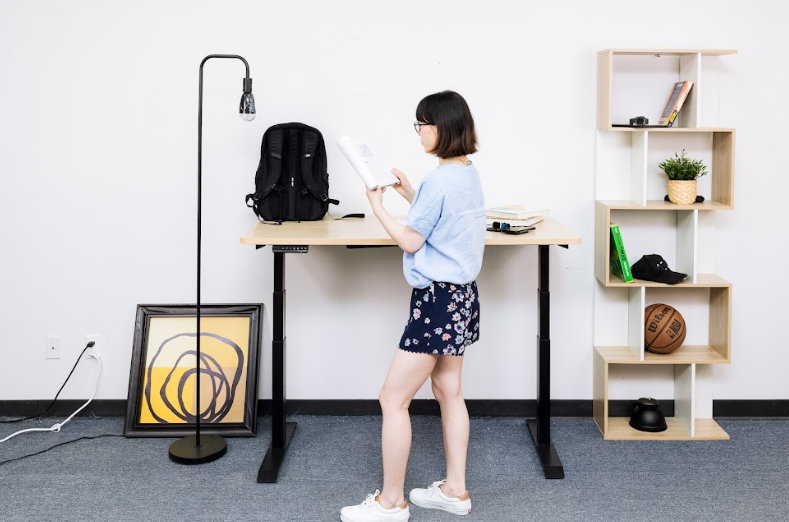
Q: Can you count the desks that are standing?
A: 1